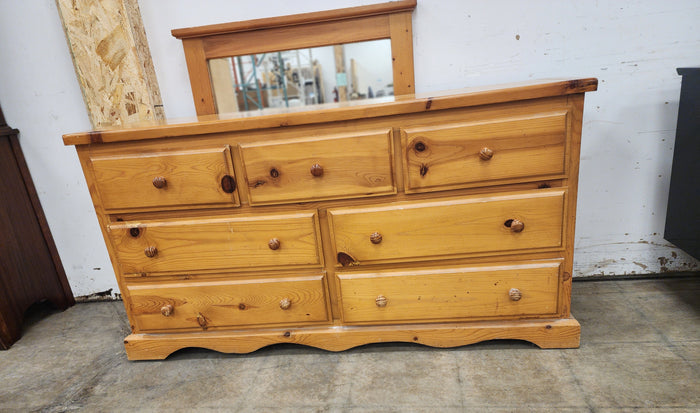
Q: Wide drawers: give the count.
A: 4